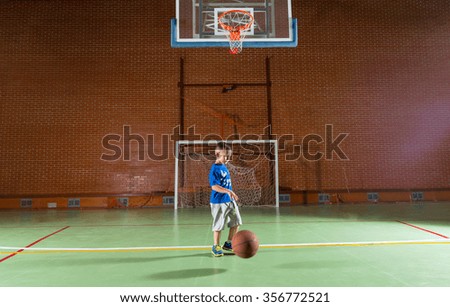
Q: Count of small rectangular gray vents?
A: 8